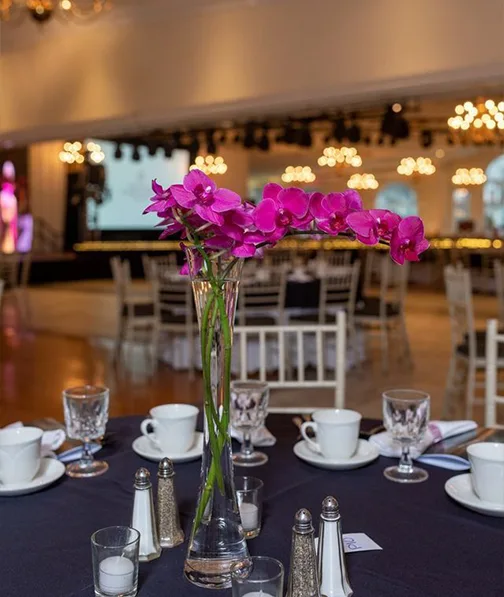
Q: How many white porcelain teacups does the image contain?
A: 4